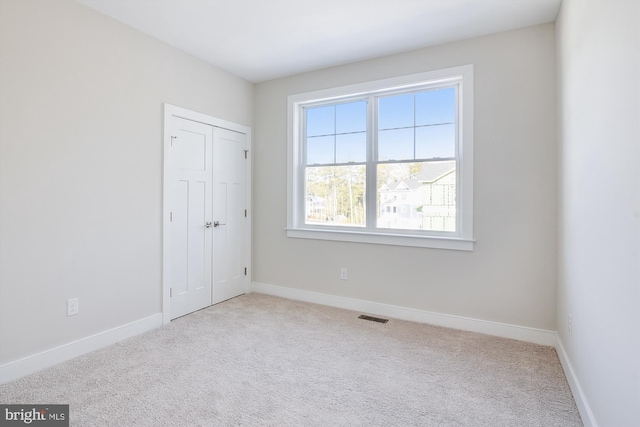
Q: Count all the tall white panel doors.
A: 2